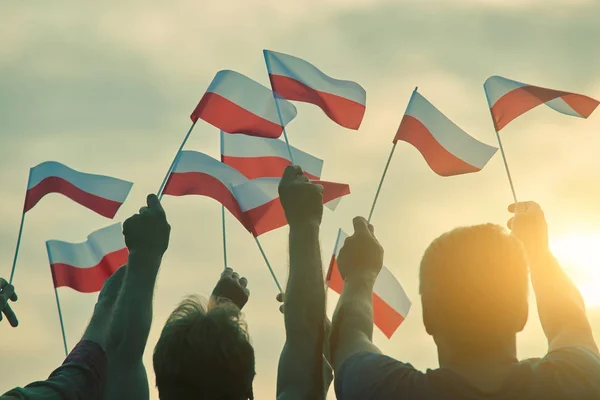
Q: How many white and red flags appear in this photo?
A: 10